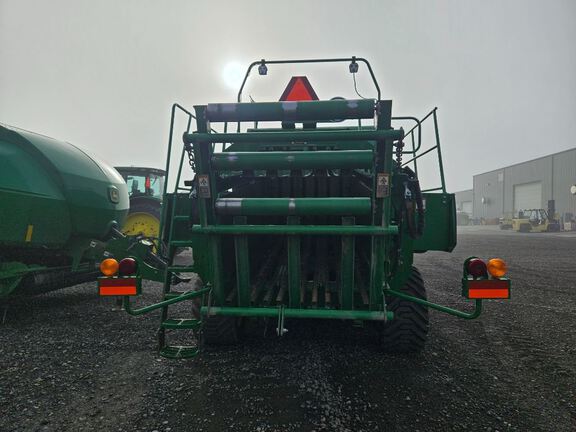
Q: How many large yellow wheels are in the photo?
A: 1